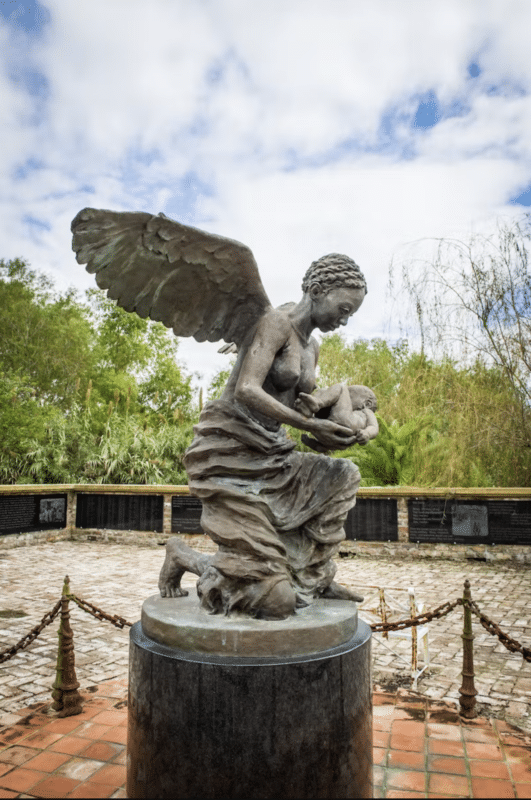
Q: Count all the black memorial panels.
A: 5